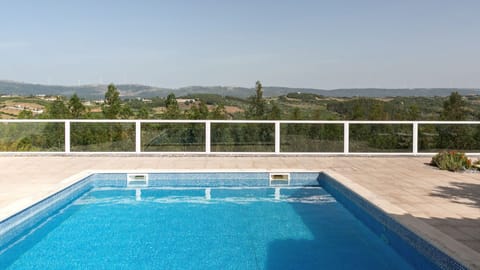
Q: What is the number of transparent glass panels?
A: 7